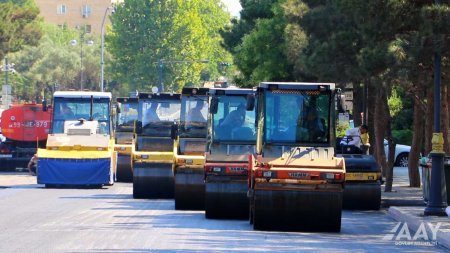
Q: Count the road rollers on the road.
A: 7